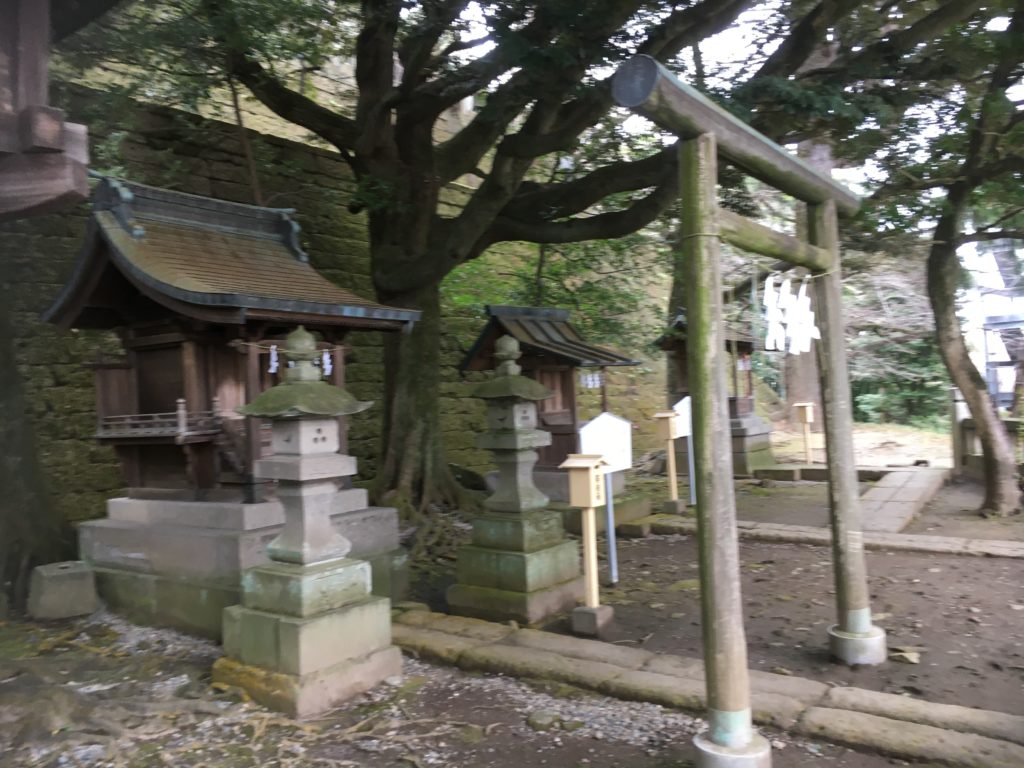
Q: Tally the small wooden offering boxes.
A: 3